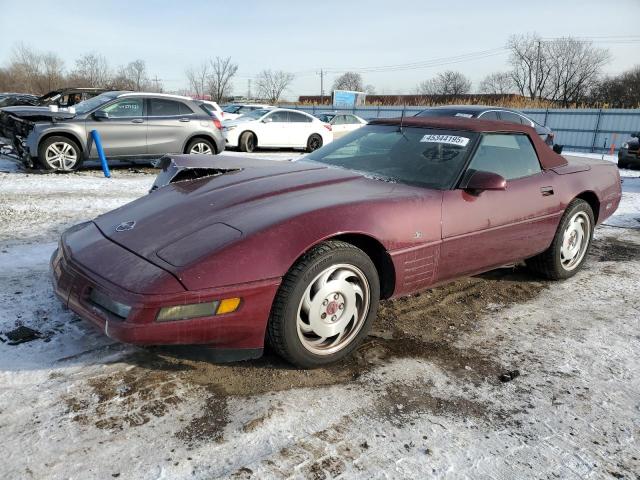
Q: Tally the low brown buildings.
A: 1